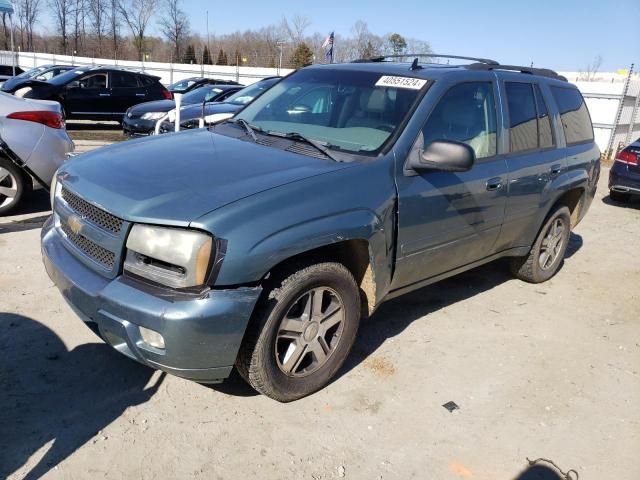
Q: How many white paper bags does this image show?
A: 0